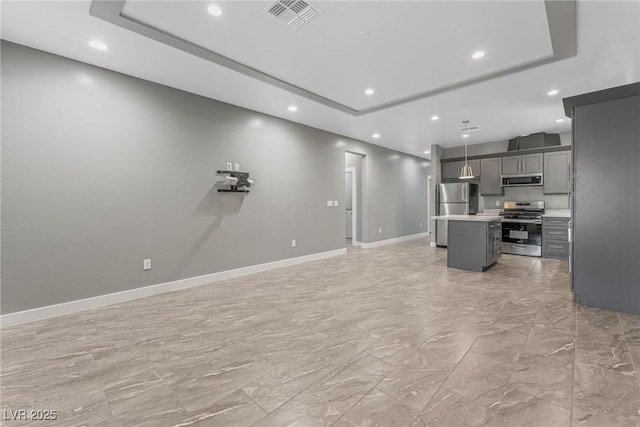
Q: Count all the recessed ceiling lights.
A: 11